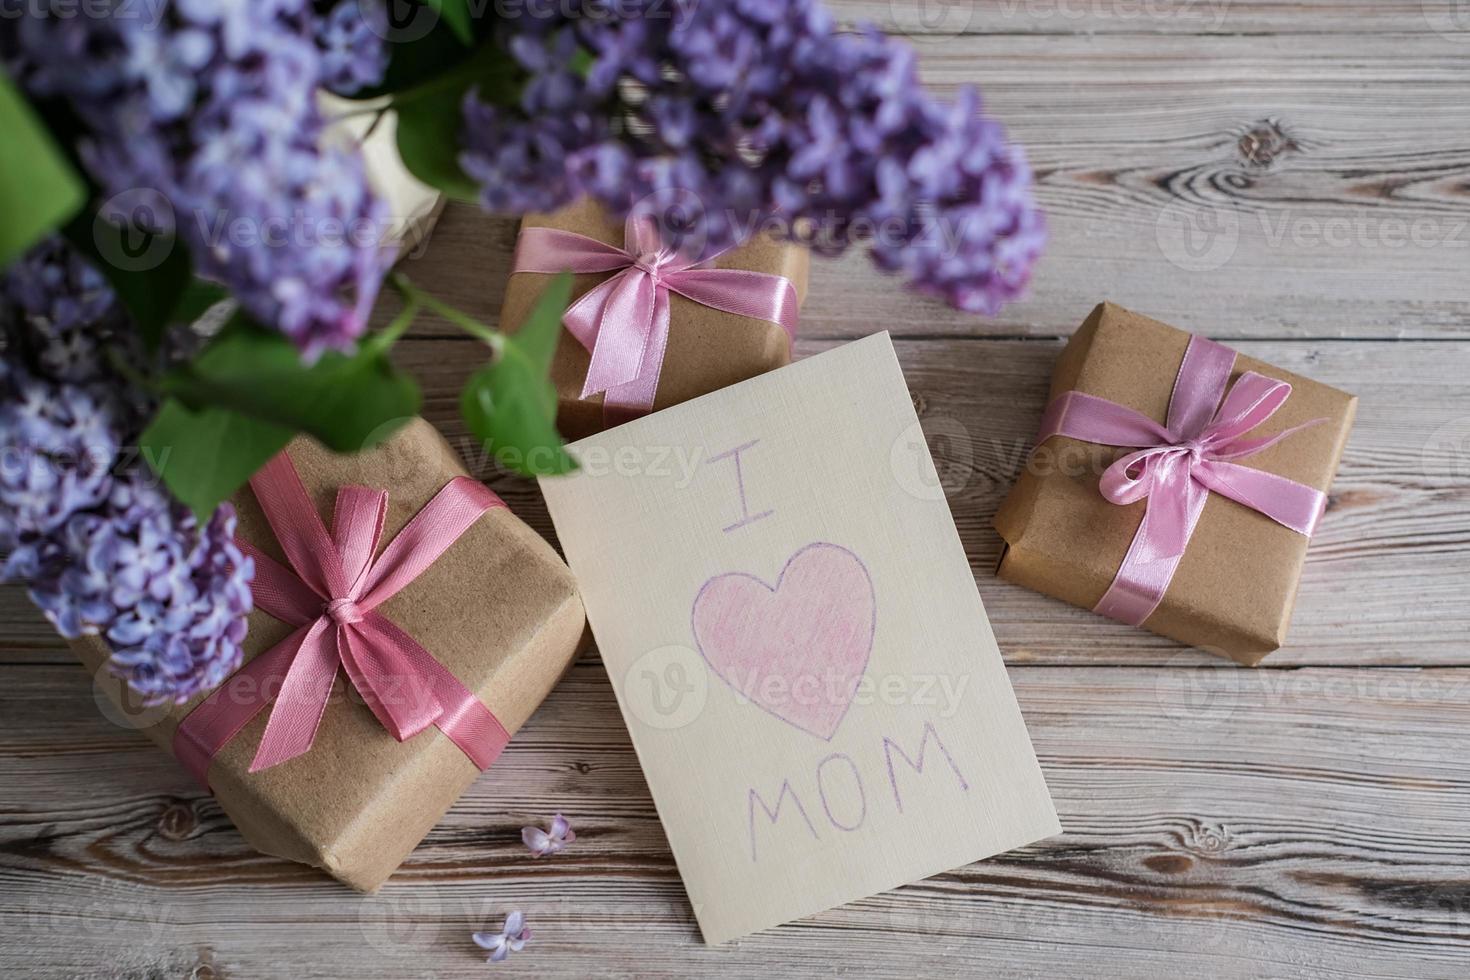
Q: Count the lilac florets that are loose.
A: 2